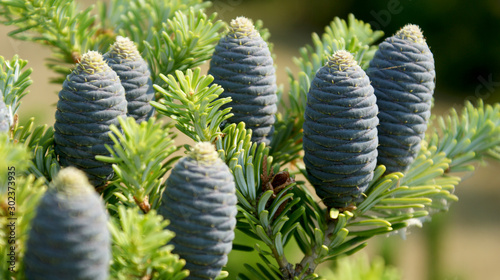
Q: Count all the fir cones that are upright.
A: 7